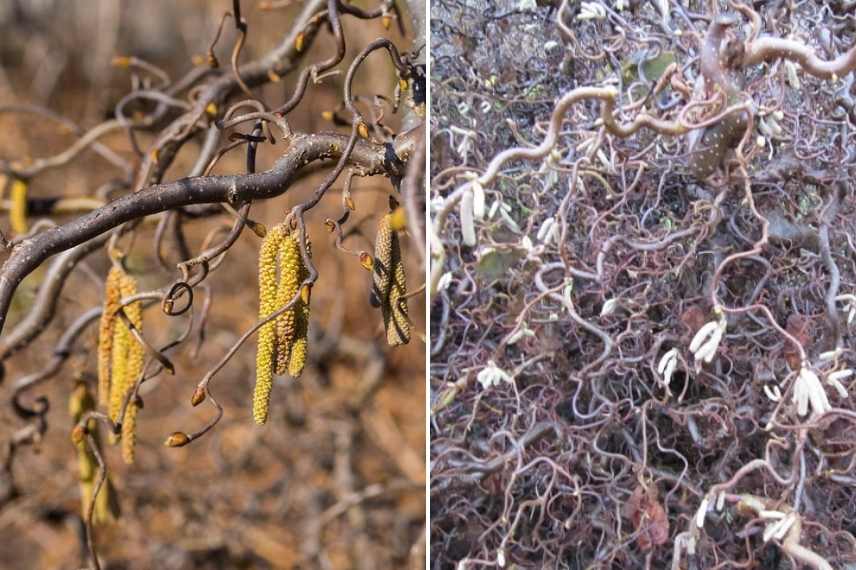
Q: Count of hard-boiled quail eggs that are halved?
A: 0